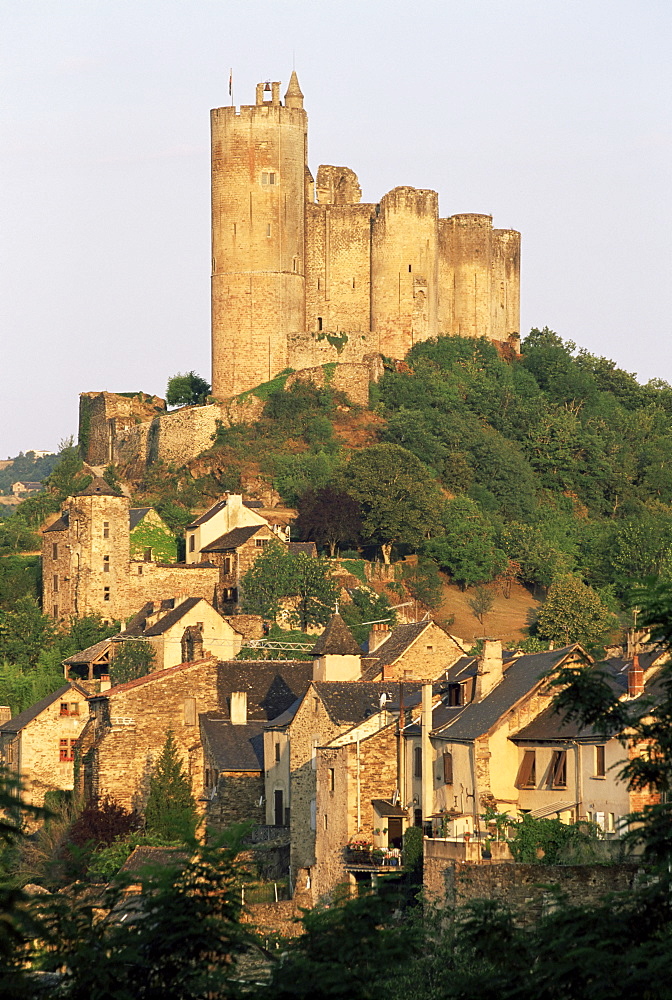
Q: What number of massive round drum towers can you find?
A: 4